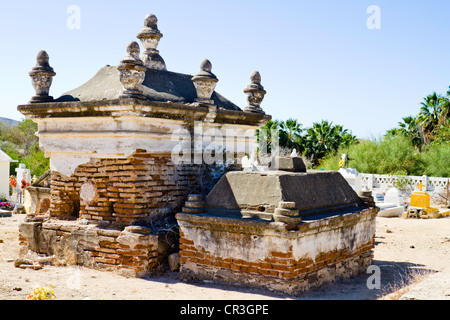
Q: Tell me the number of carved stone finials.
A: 5